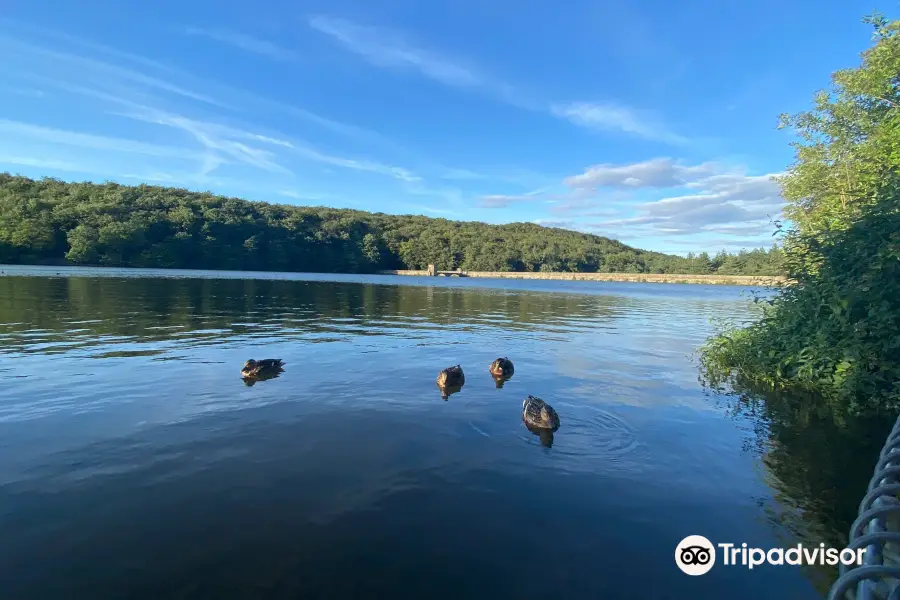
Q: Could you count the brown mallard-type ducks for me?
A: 4